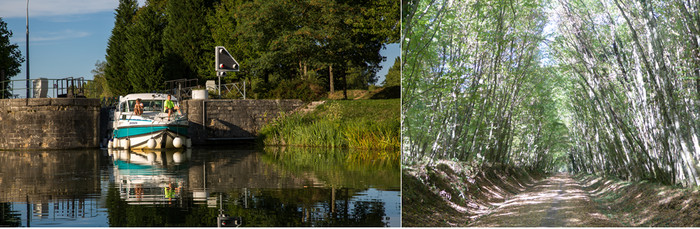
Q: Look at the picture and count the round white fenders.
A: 2